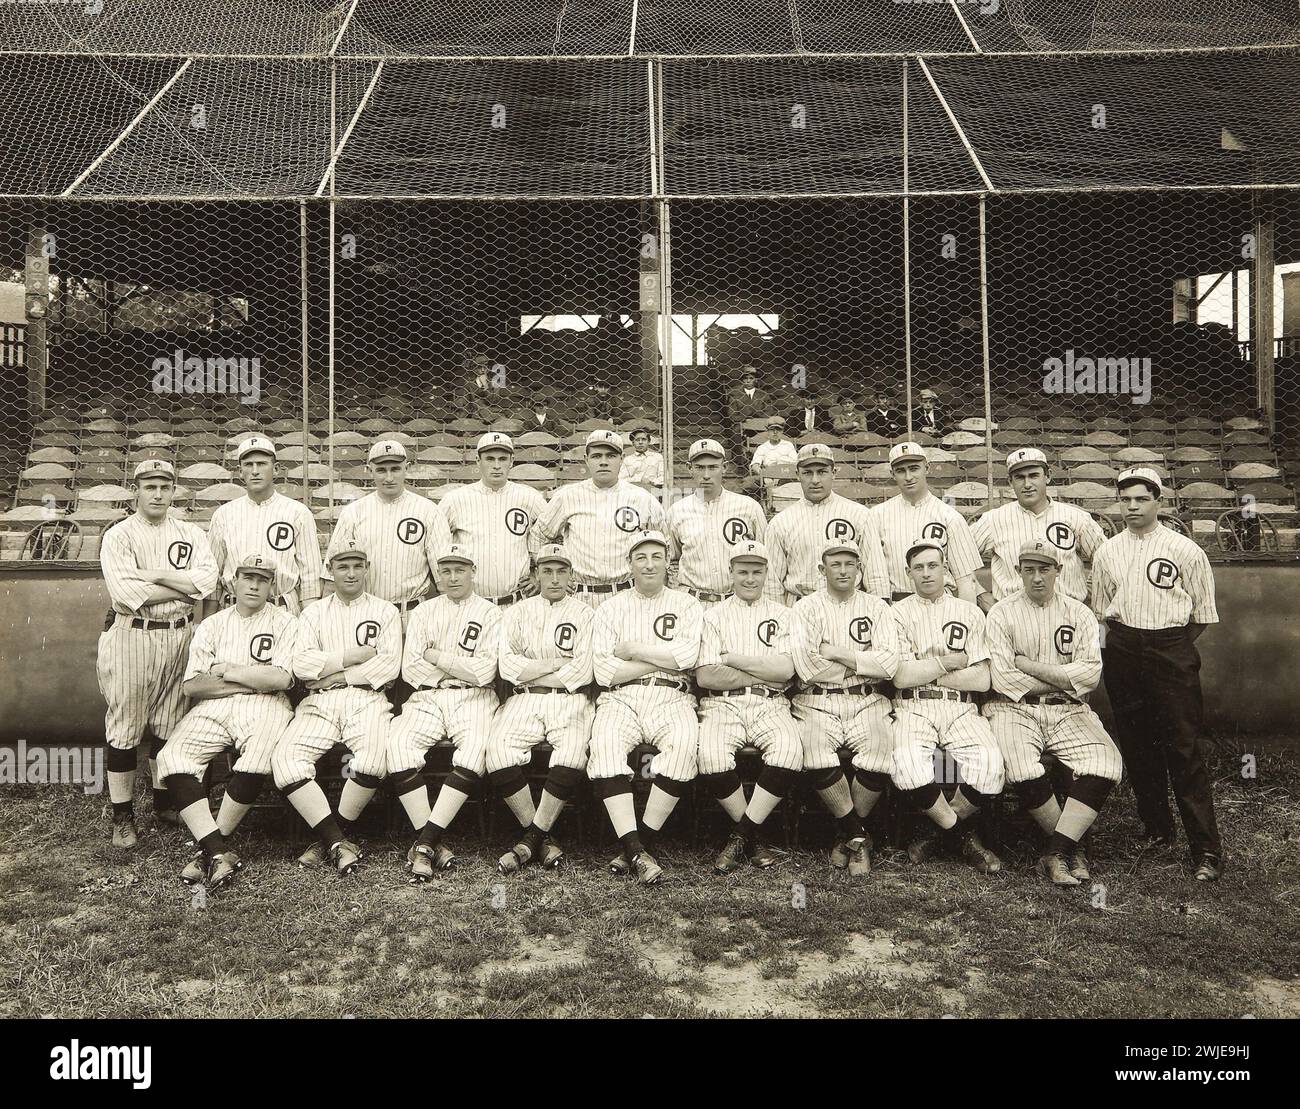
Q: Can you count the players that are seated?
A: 9